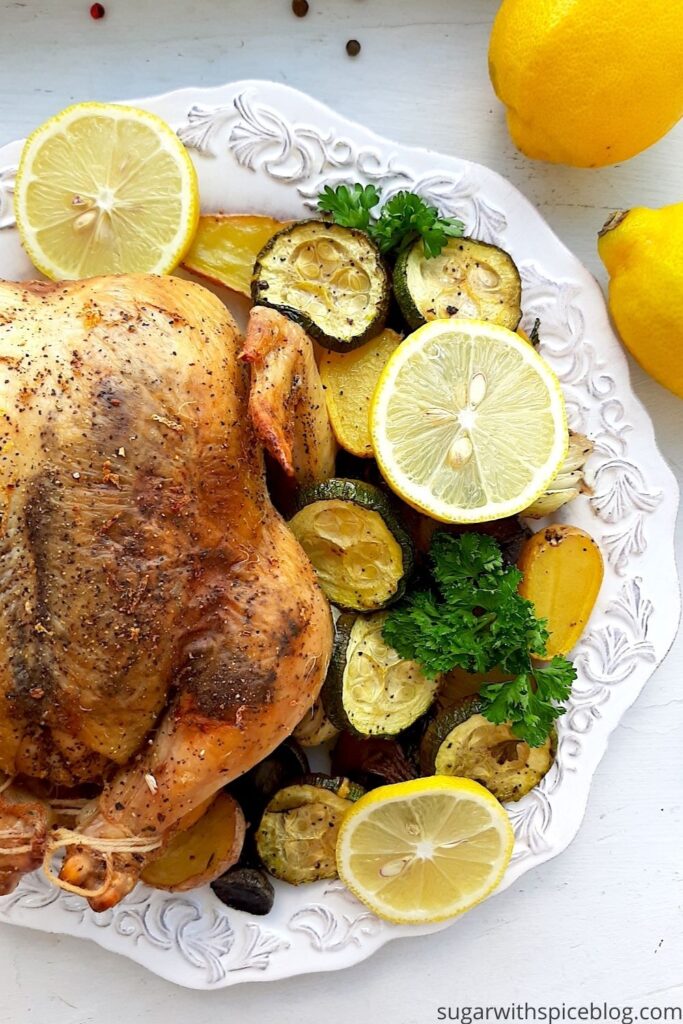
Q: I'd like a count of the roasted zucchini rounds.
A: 6